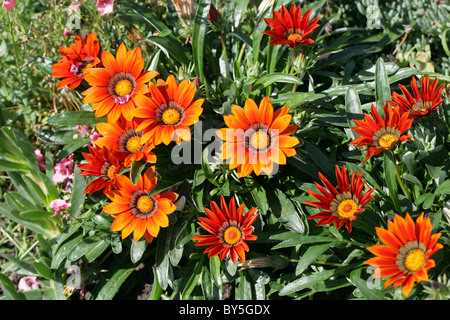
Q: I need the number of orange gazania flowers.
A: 13